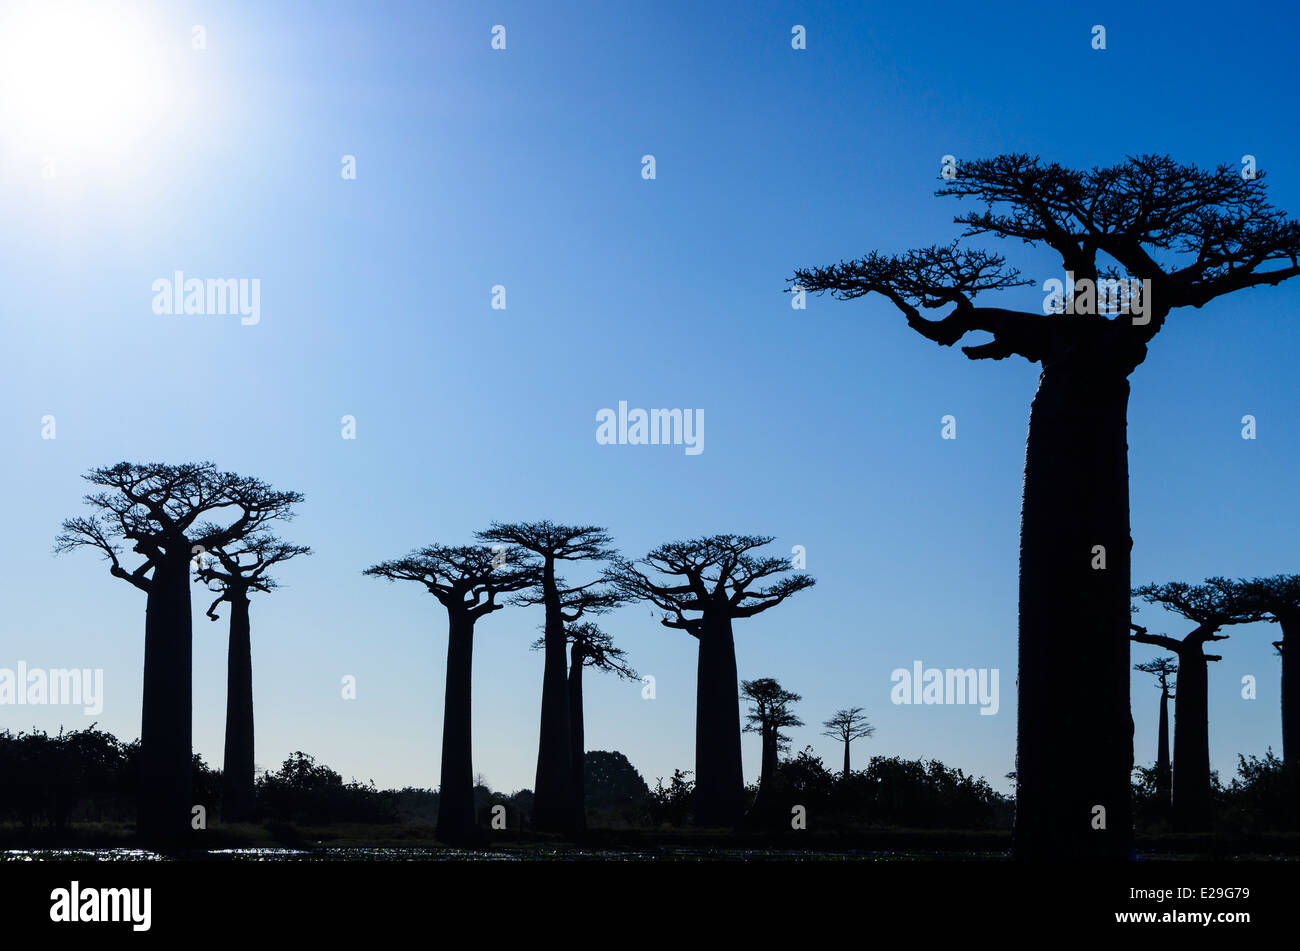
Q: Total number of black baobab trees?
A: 12